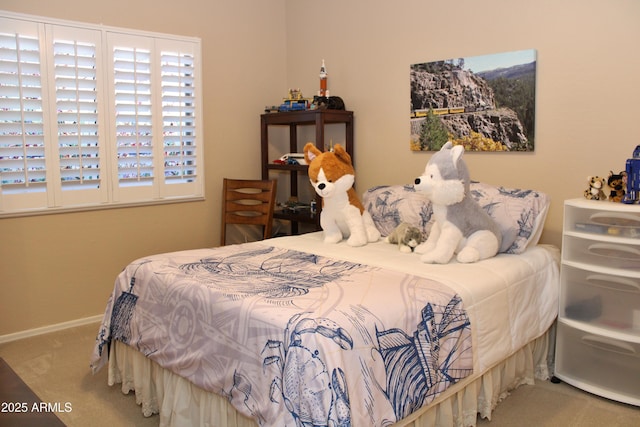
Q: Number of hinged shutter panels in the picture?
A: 4